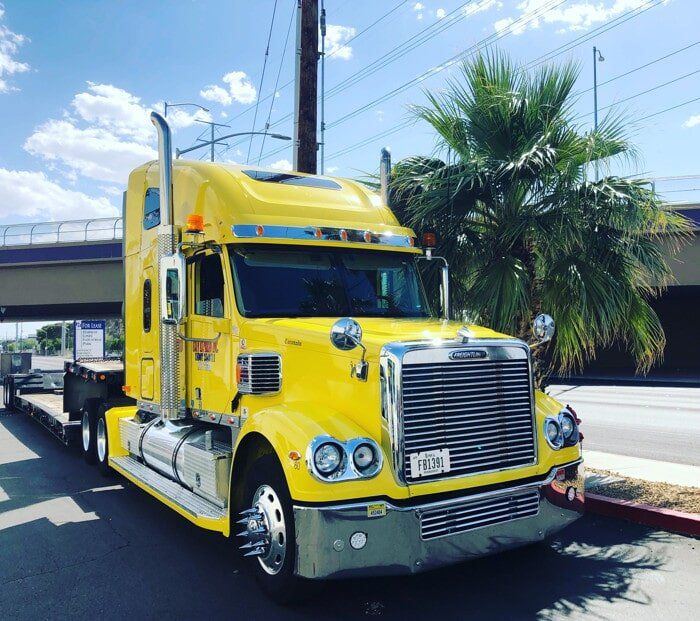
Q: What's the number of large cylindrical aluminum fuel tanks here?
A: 1